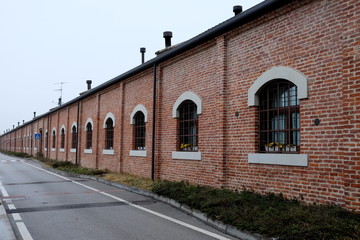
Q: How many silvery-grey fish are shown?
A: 0